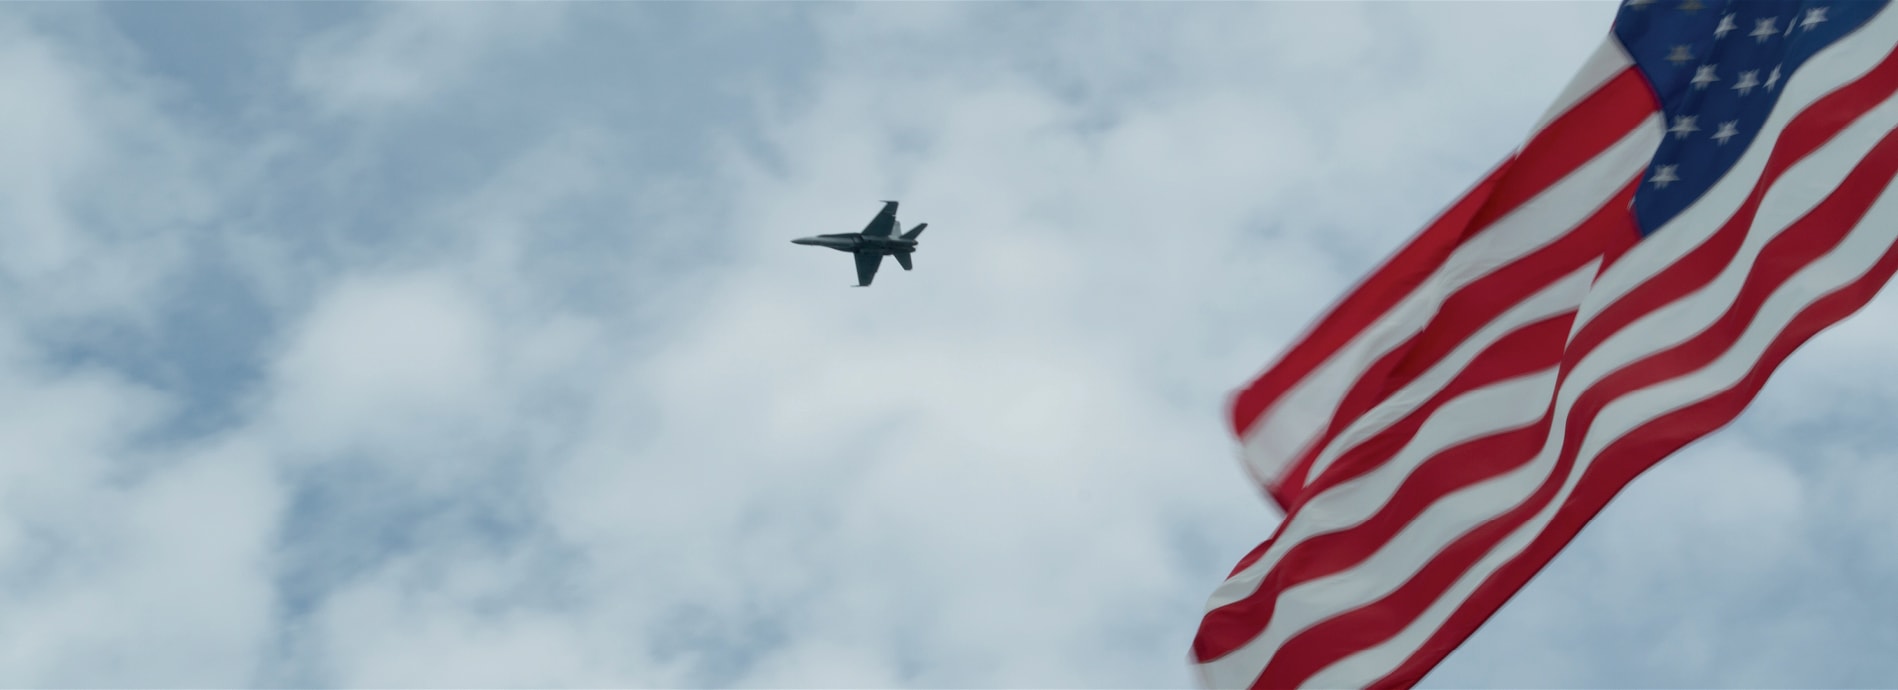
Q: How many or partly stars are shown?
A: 13